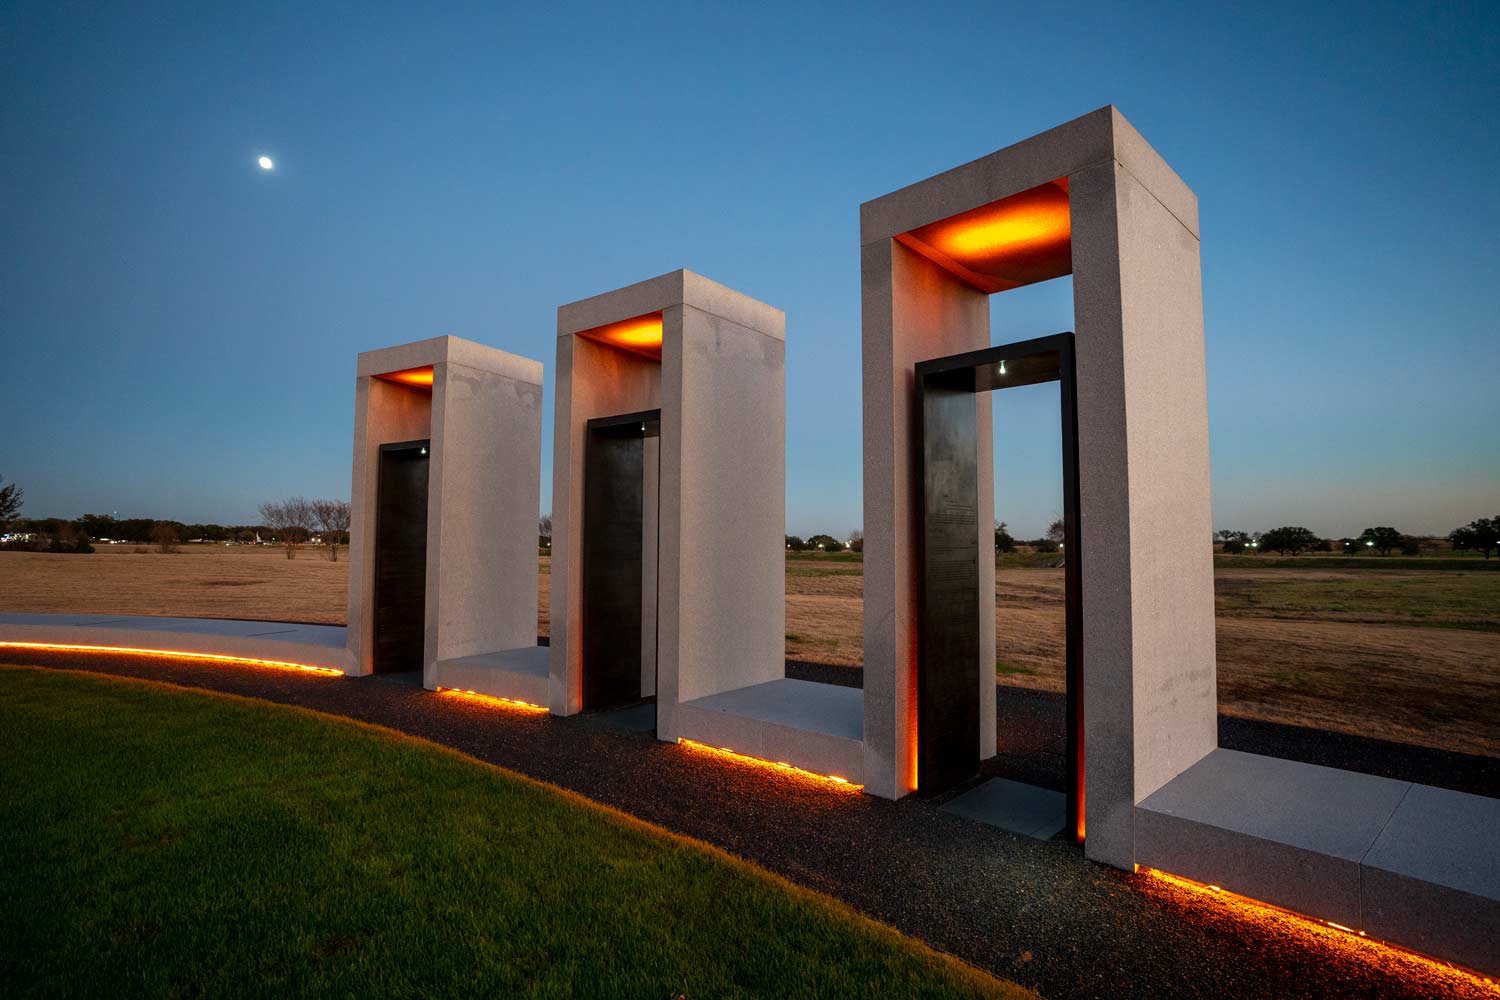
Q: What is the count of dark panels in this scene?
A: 3